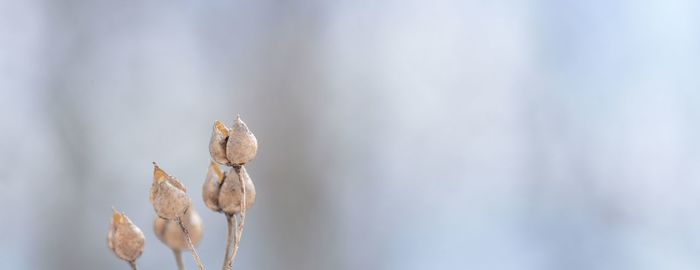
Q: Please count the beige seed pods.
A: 5